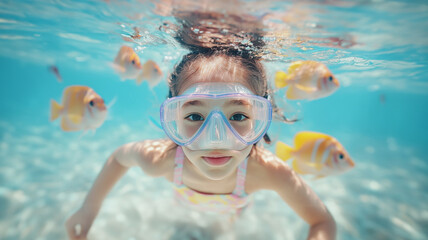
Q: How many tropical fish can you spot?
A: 5